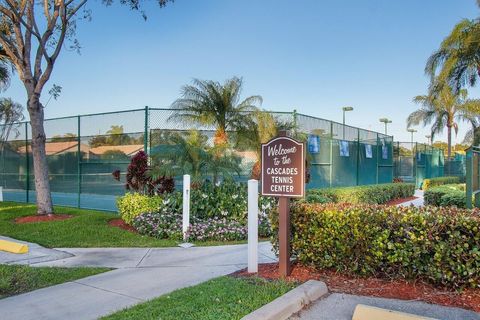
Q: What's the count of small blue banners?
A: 4